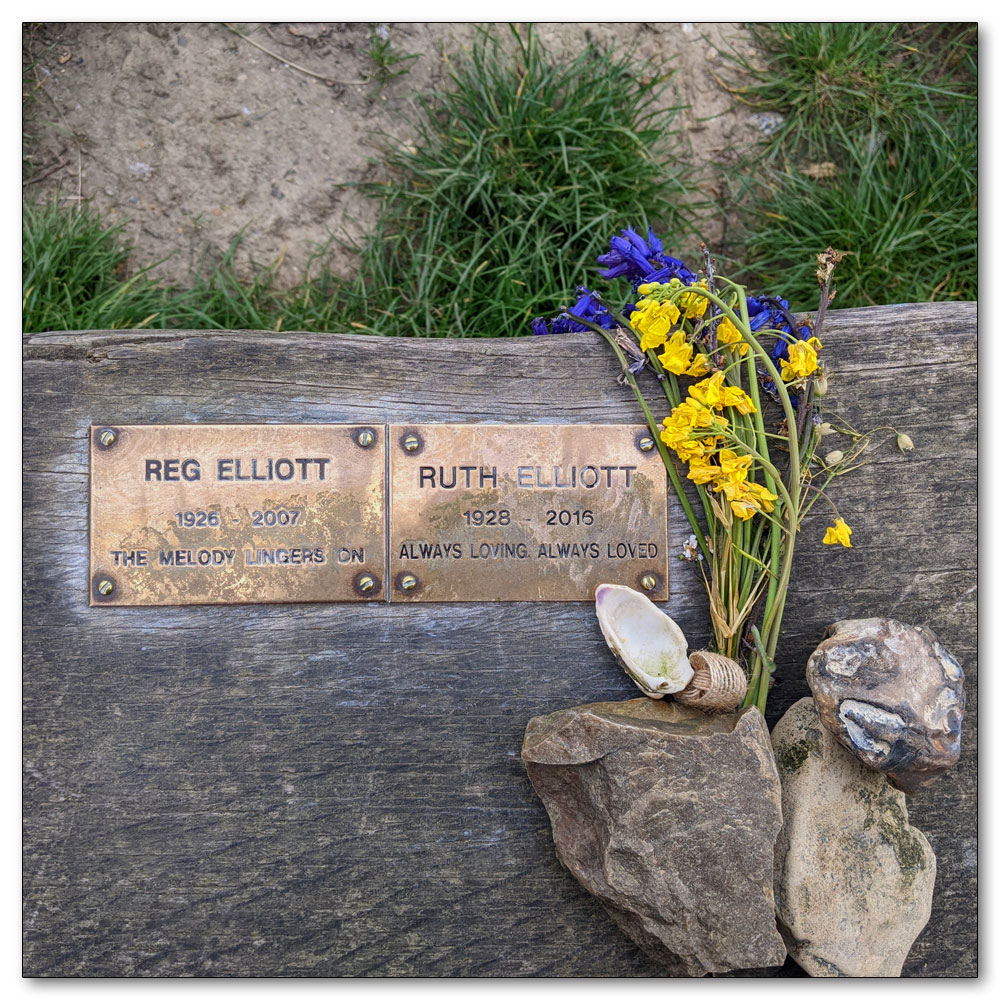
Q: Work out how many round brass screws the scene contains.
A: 8